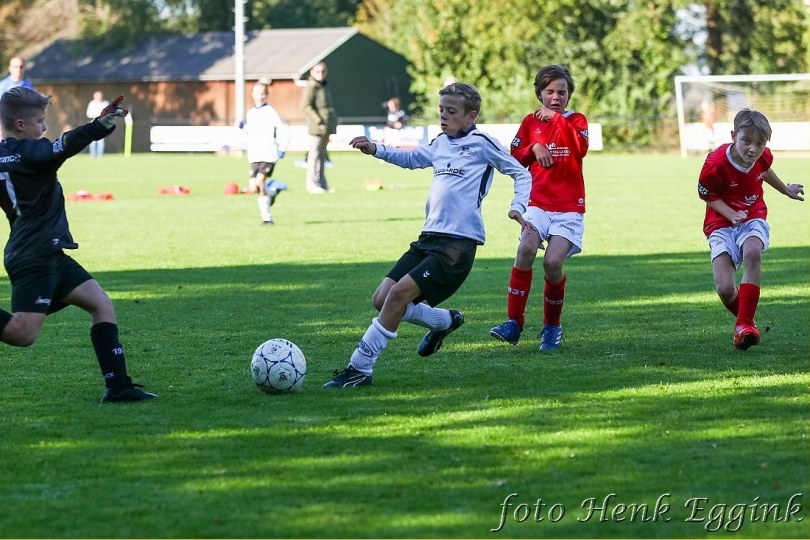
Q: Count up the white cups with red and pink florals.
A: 0